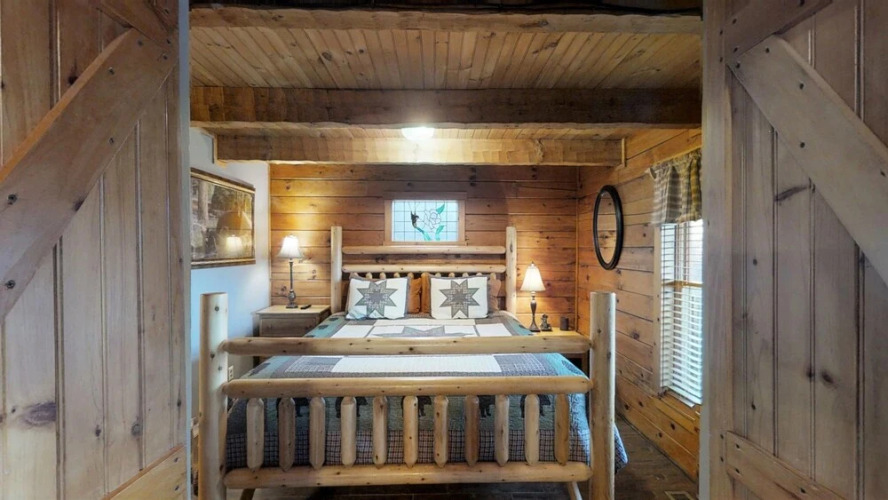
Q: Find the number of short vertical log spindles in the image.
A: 11